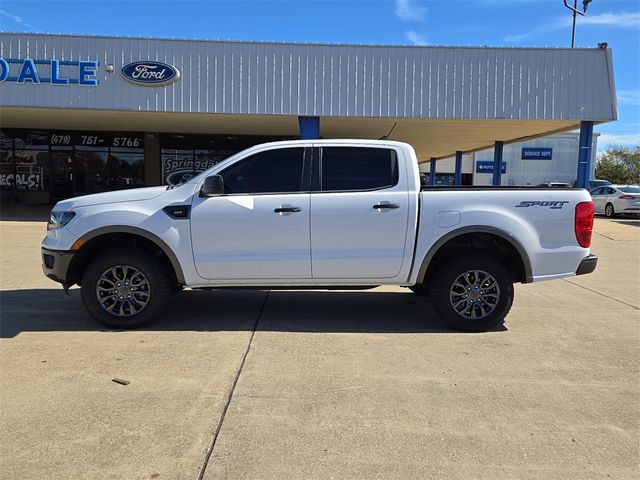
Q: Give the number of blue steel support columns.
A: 5